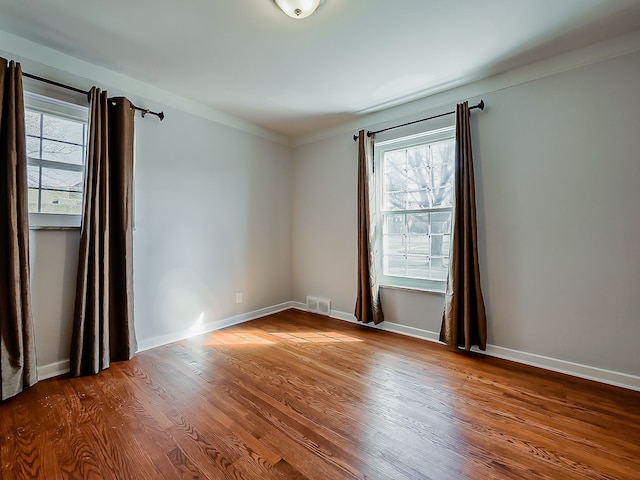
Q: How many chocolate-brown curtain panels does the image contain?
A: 4